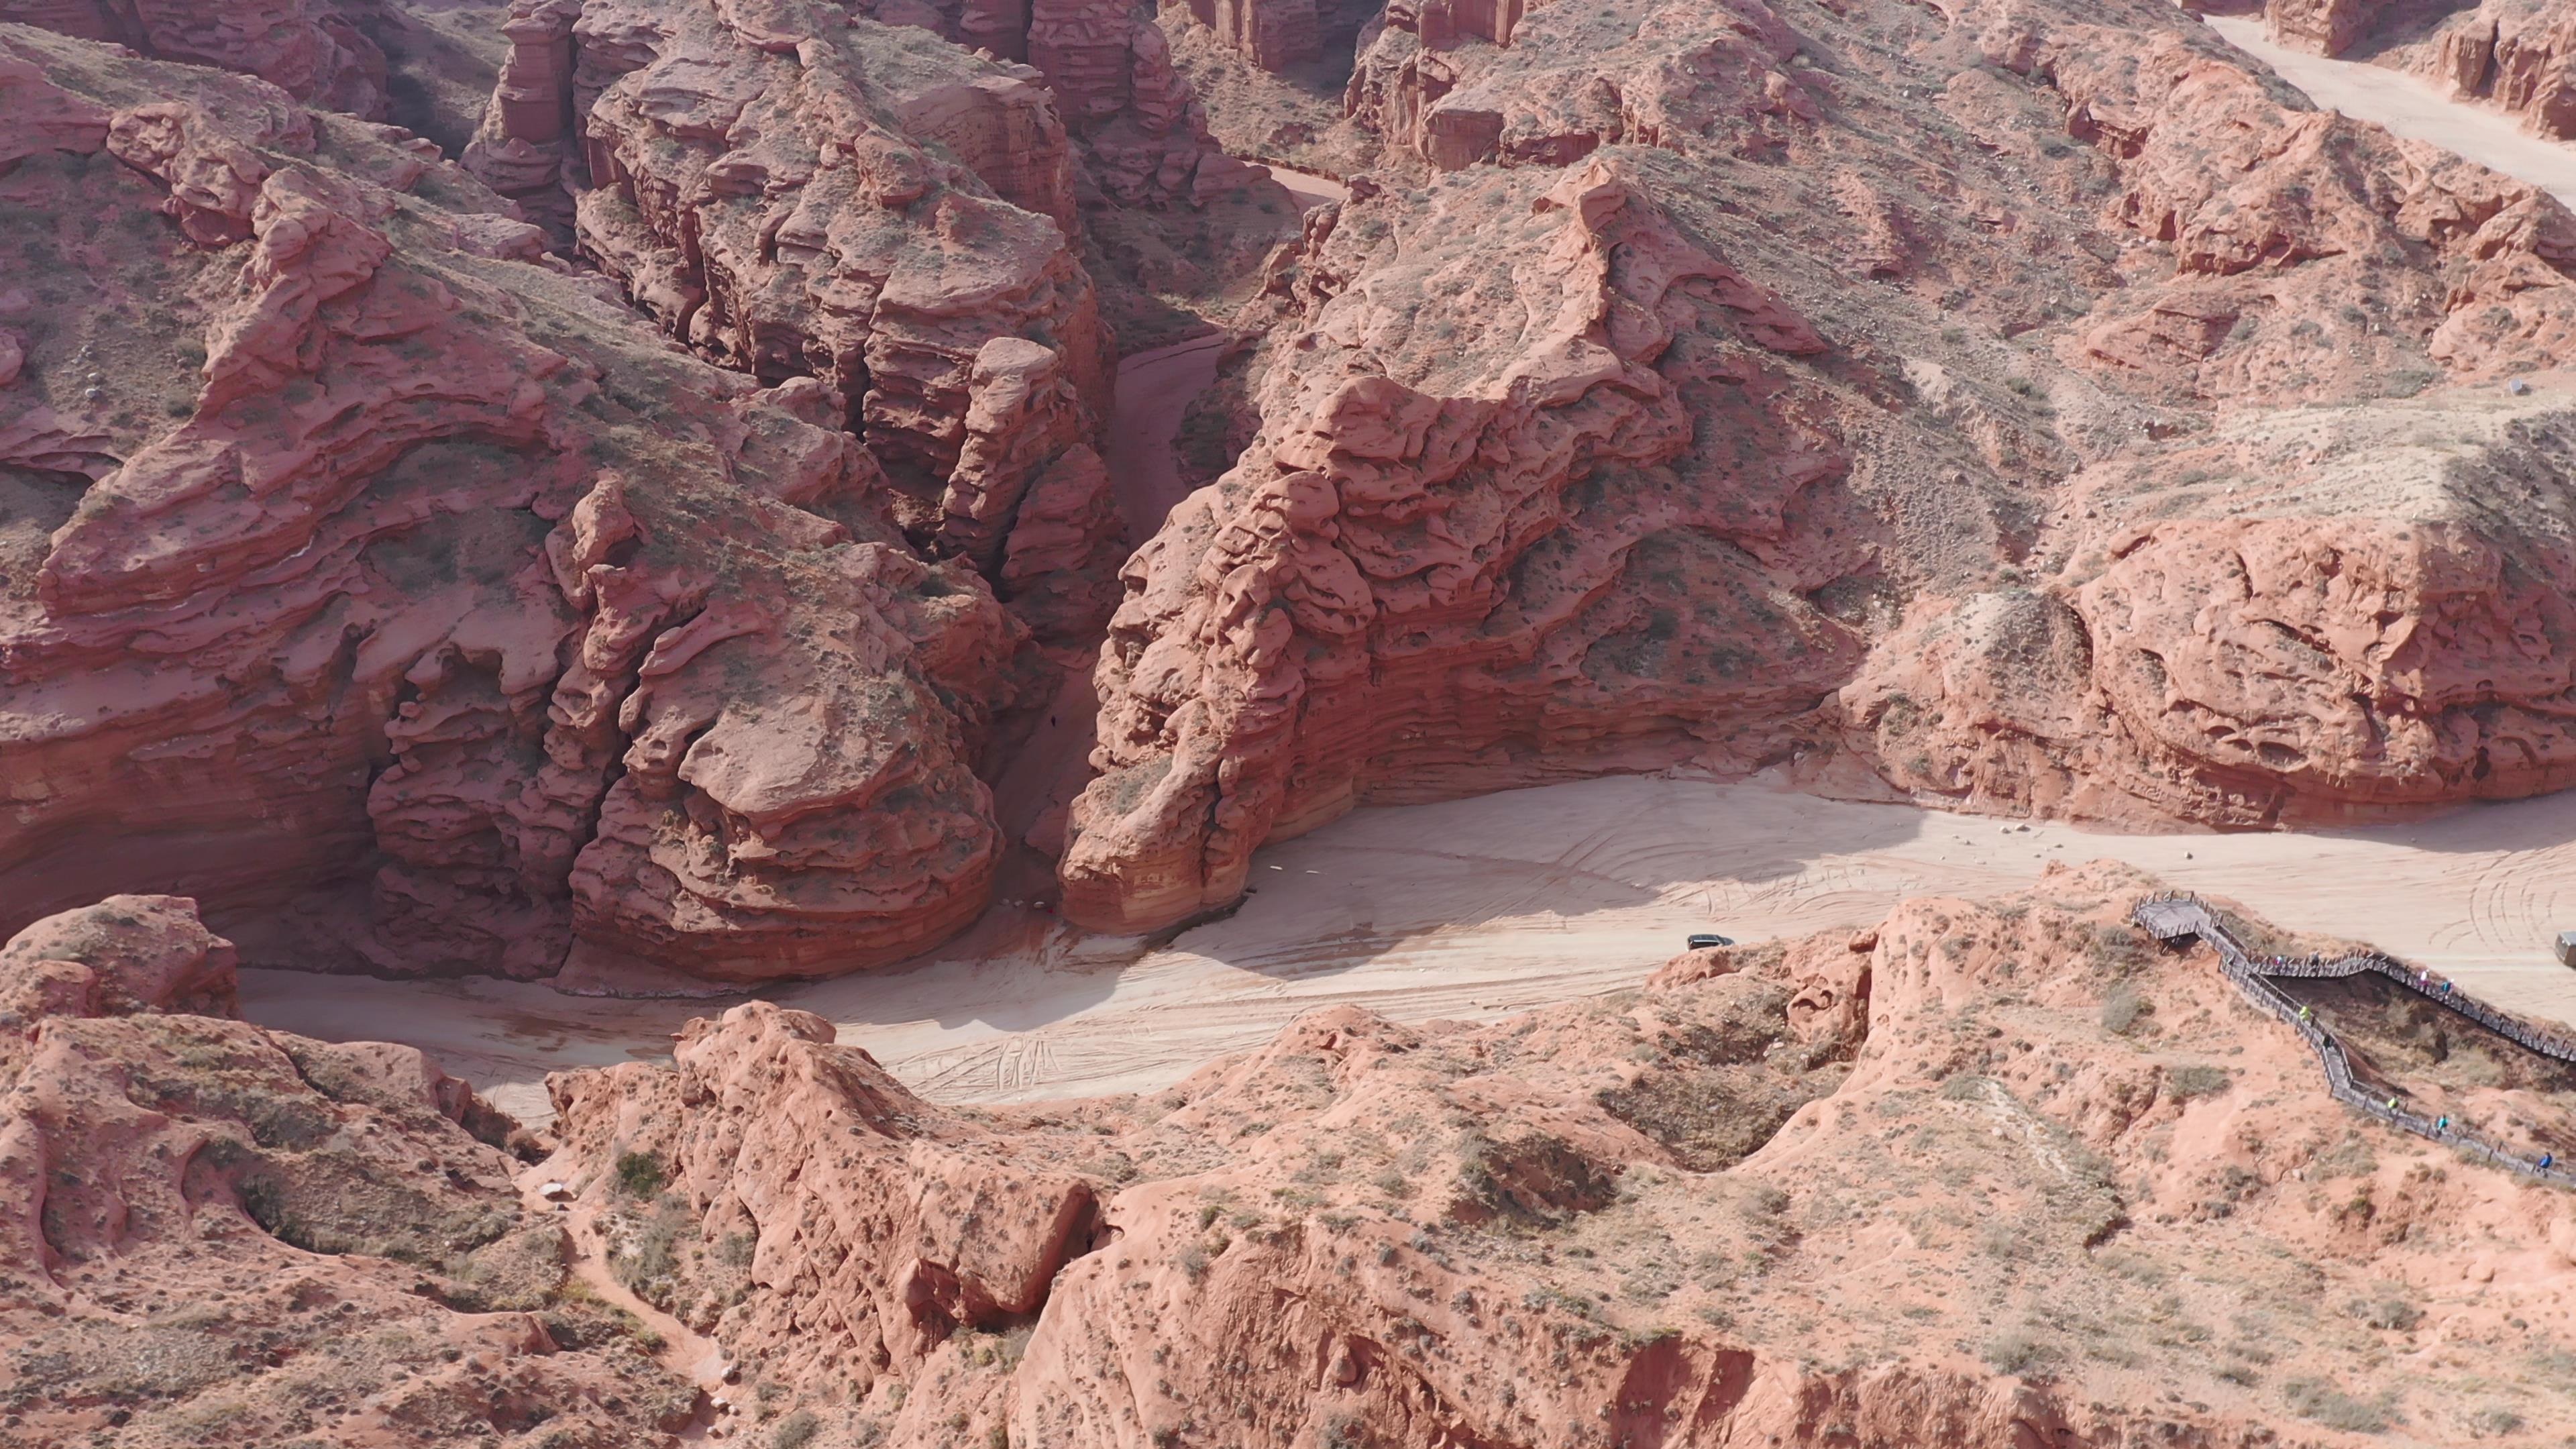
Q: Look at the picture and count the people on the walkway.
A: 9